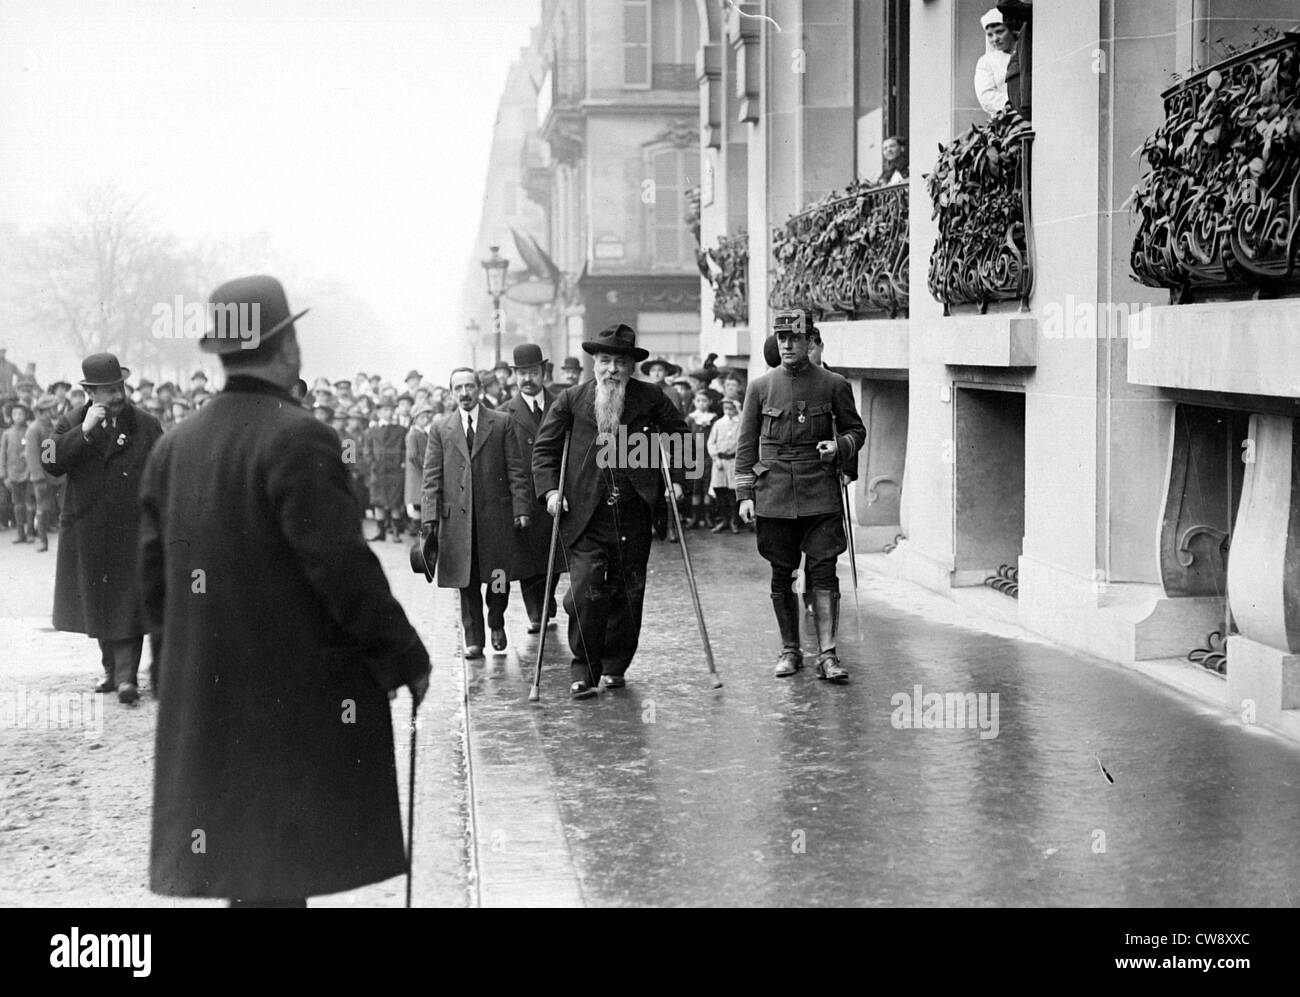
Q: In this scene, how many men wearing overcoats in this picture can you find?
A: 4